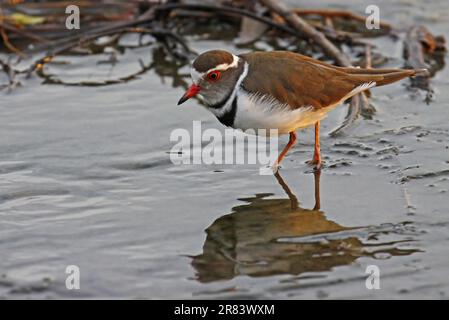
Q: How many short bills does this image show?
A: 1